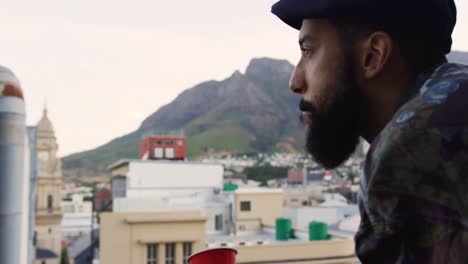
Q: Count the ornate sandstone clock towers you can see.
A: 1